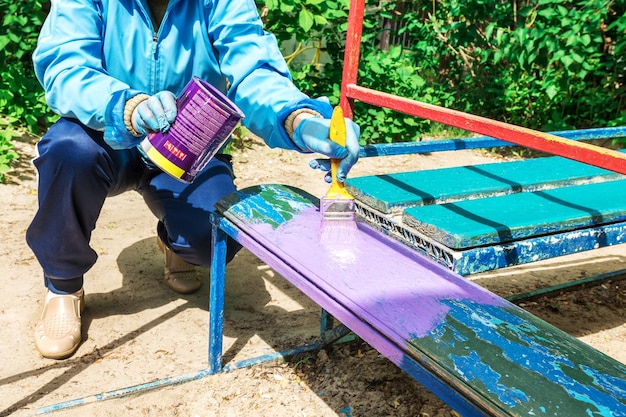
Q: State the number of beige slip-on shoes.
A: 2